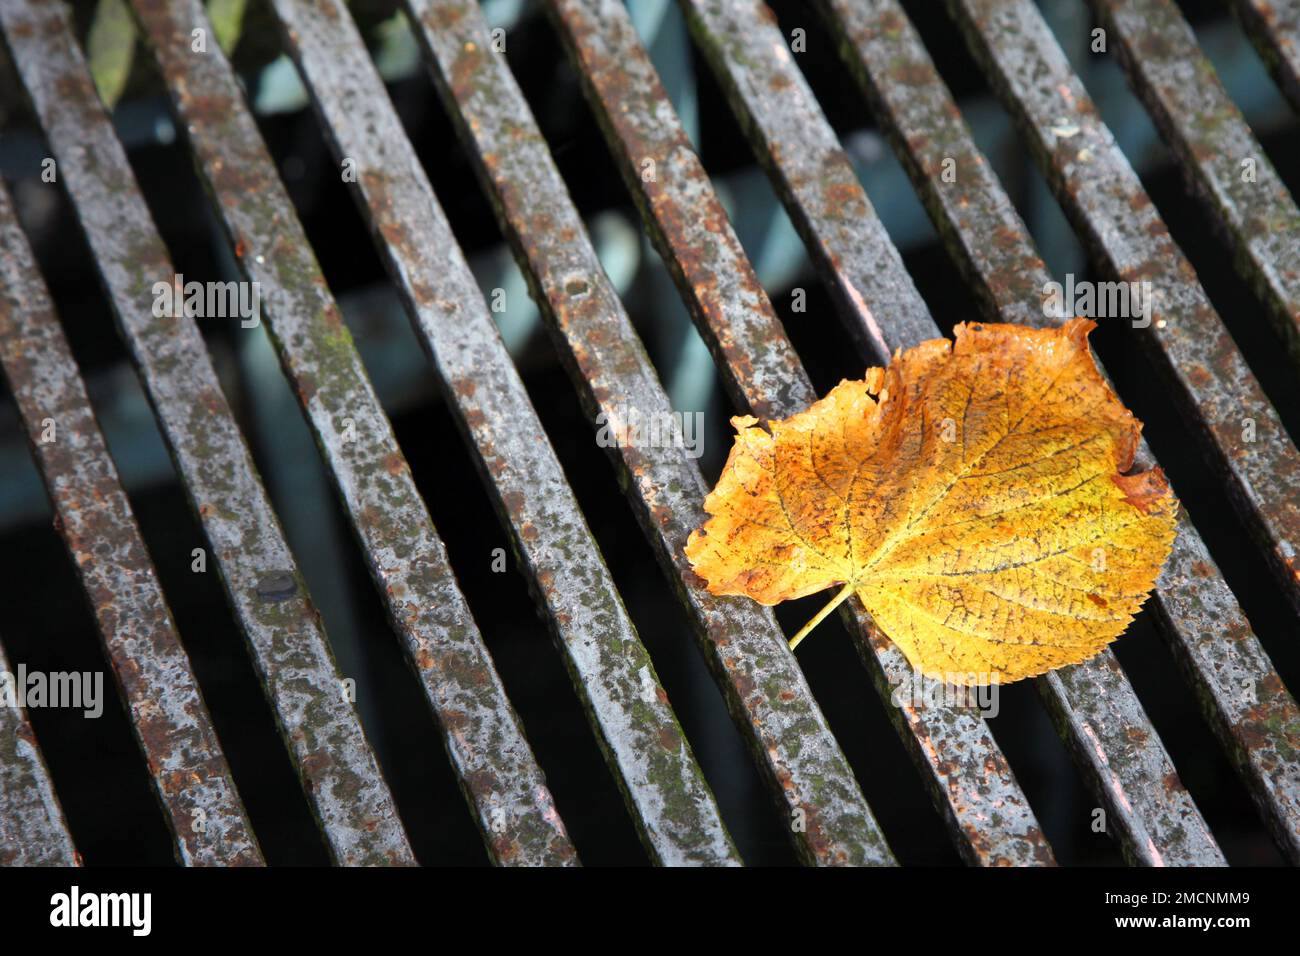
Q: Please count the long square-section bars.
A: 12